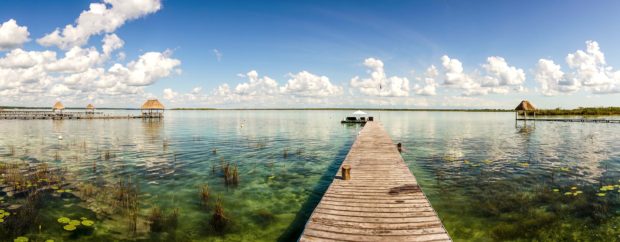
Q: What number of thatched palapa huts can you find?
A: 4